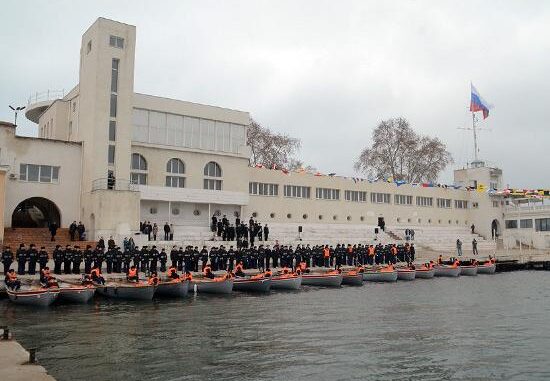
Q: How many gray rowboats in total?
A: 15